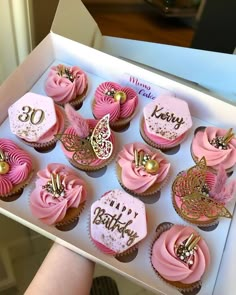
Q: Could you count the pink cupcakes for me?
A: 12